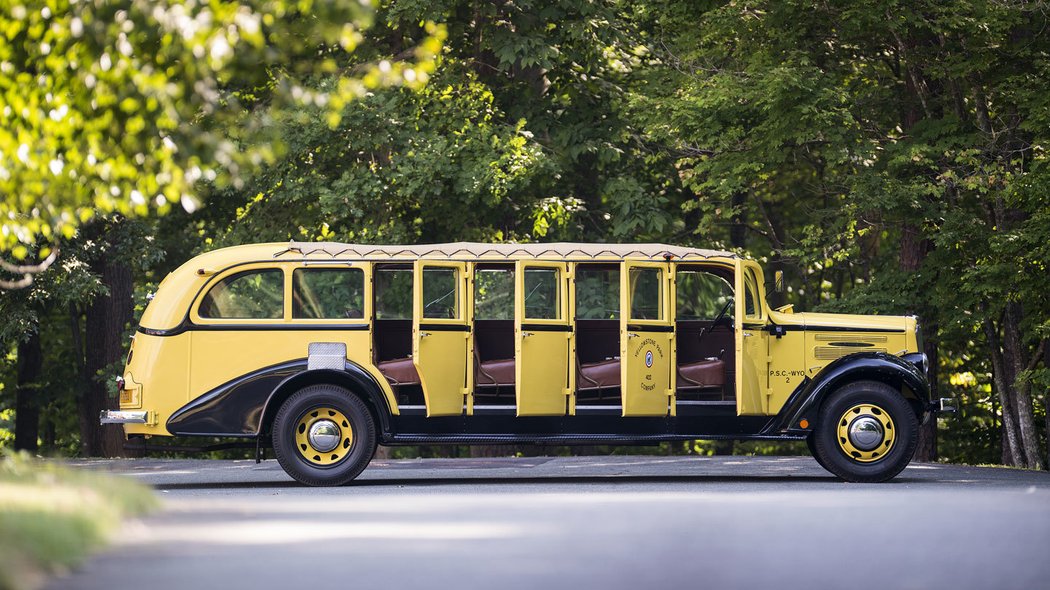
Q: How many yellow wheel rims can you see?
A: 2